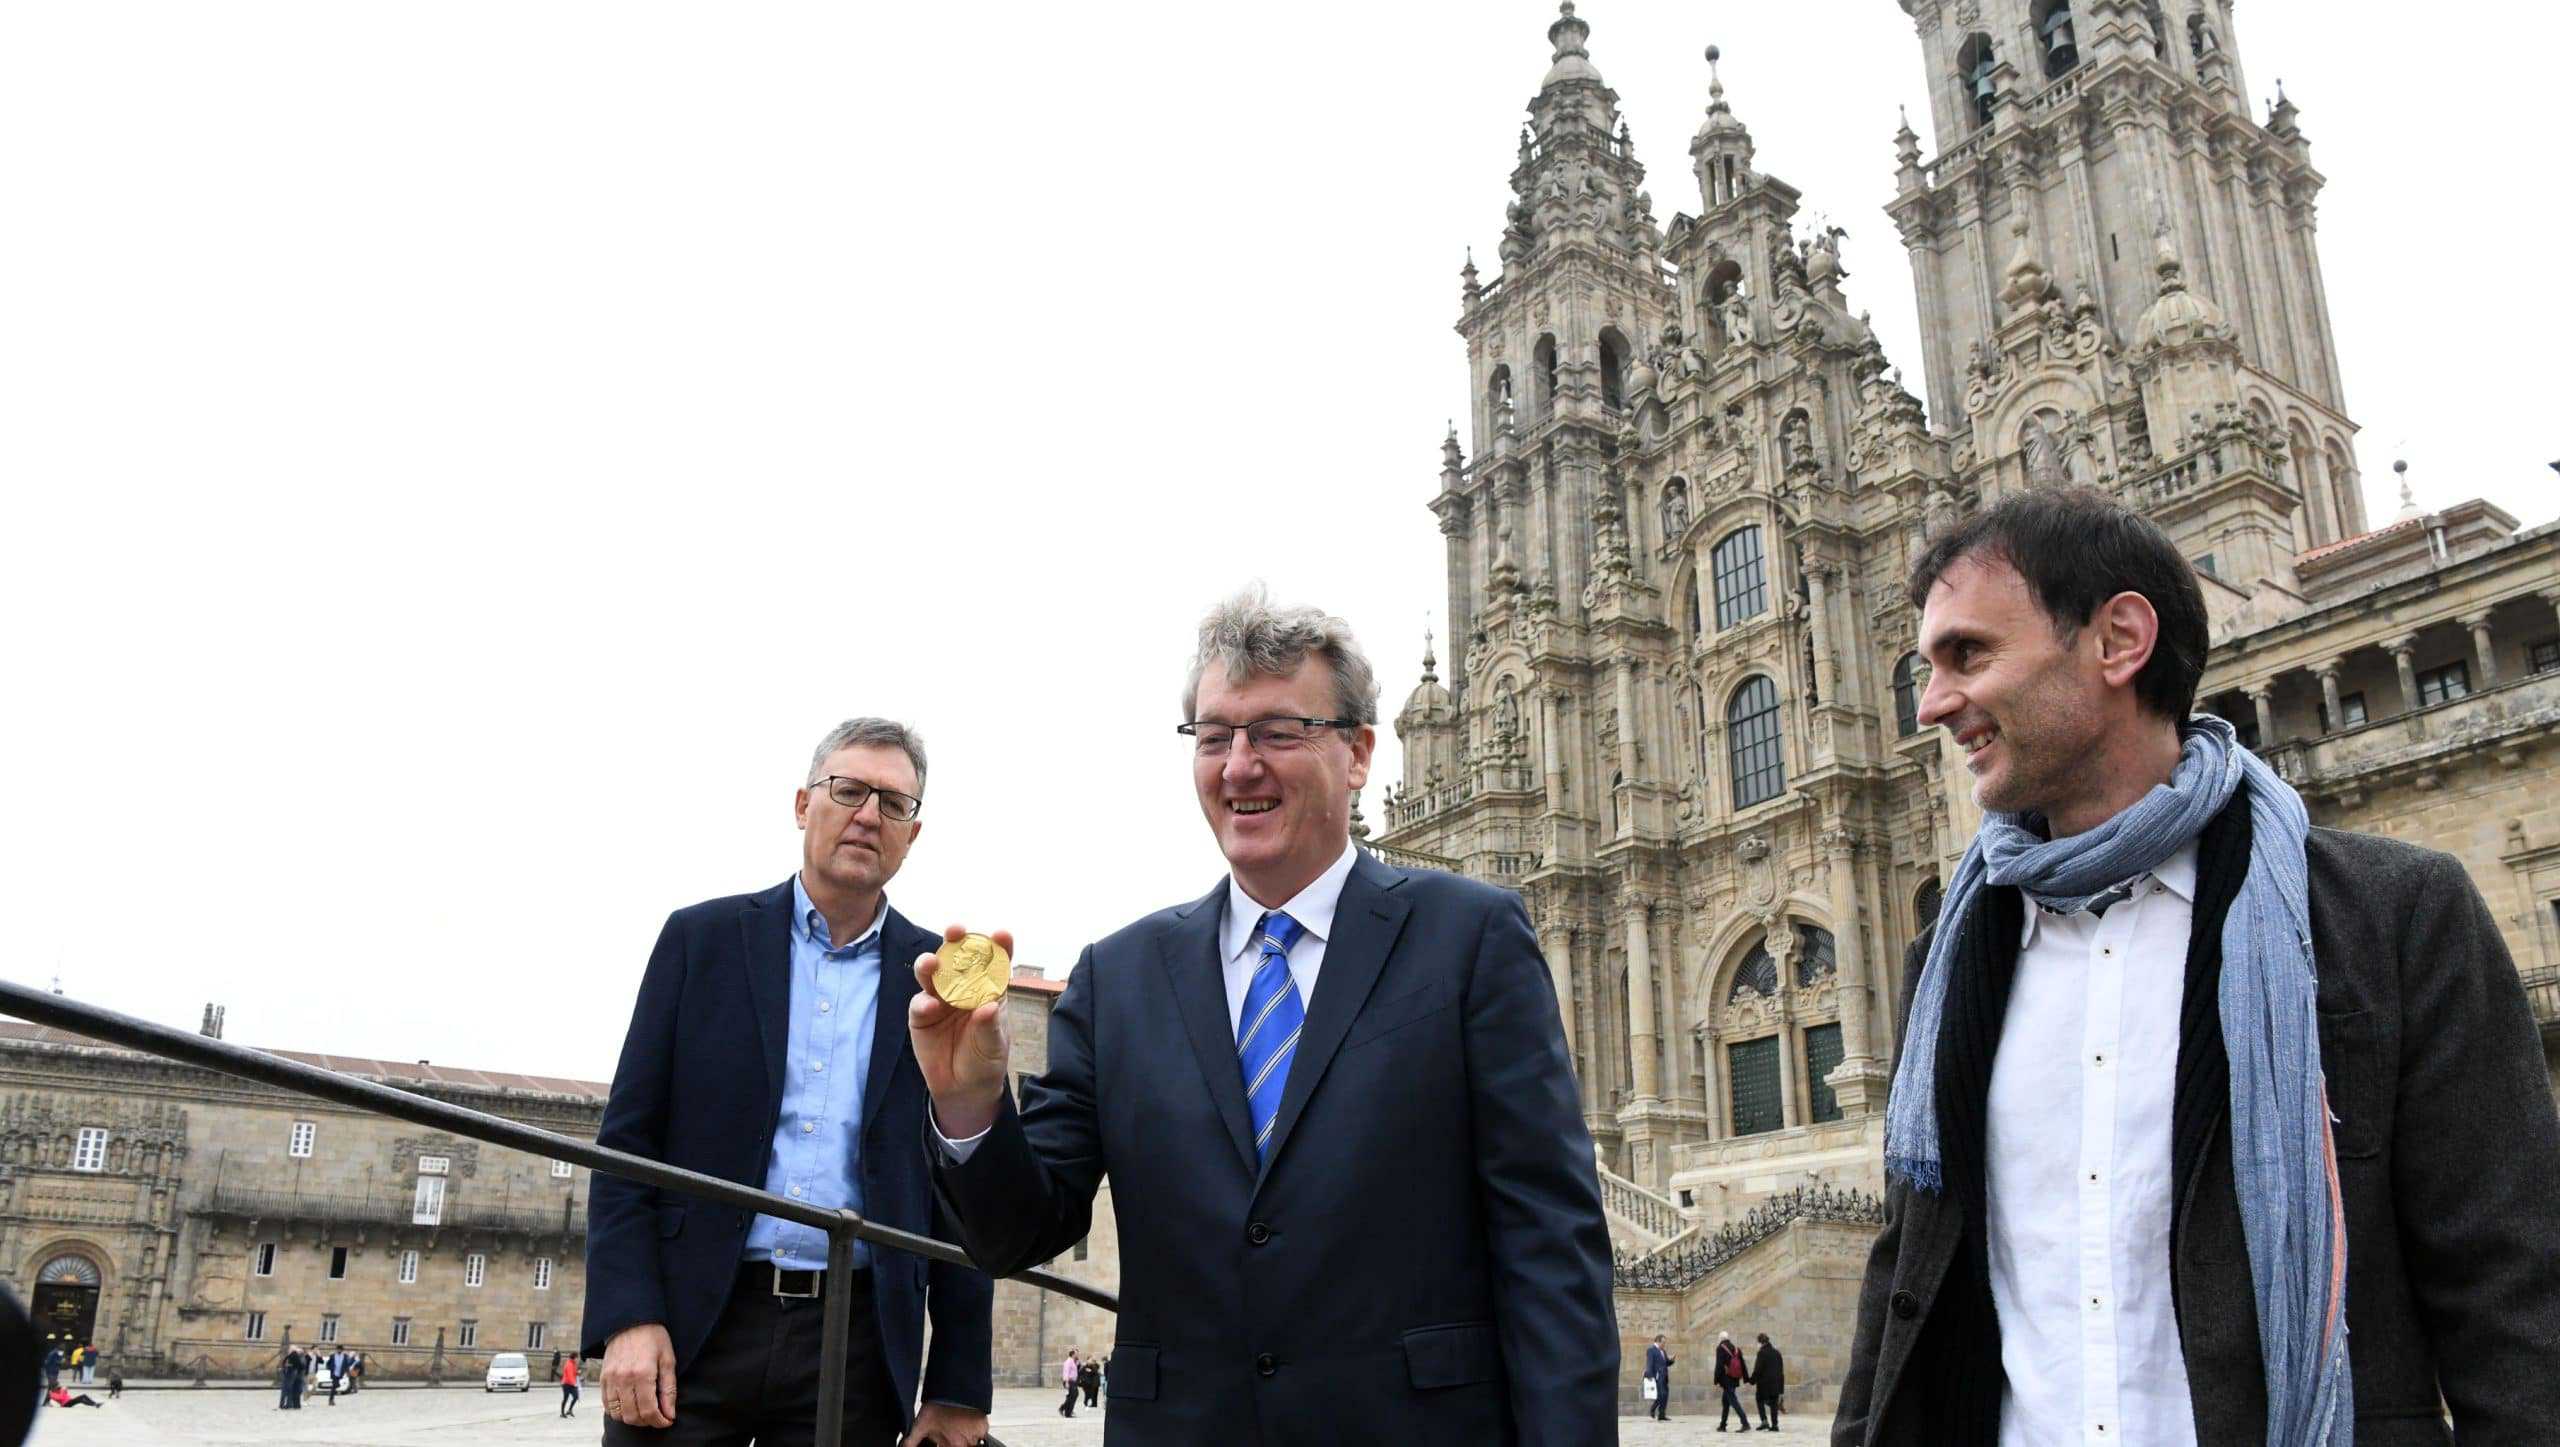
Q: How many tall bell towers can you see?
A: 2